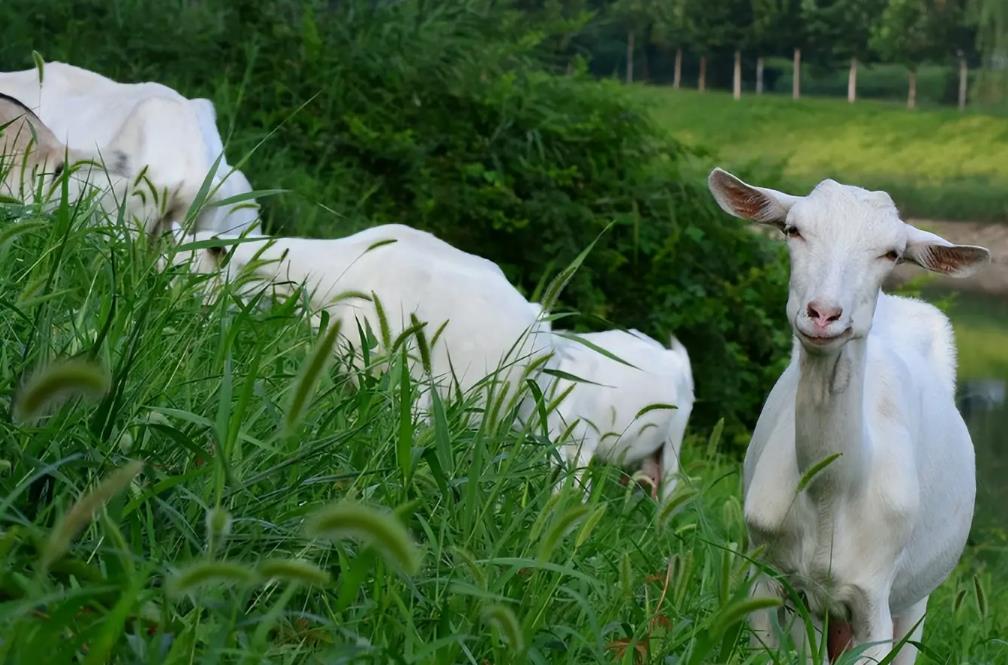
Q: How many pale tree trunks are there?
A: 9